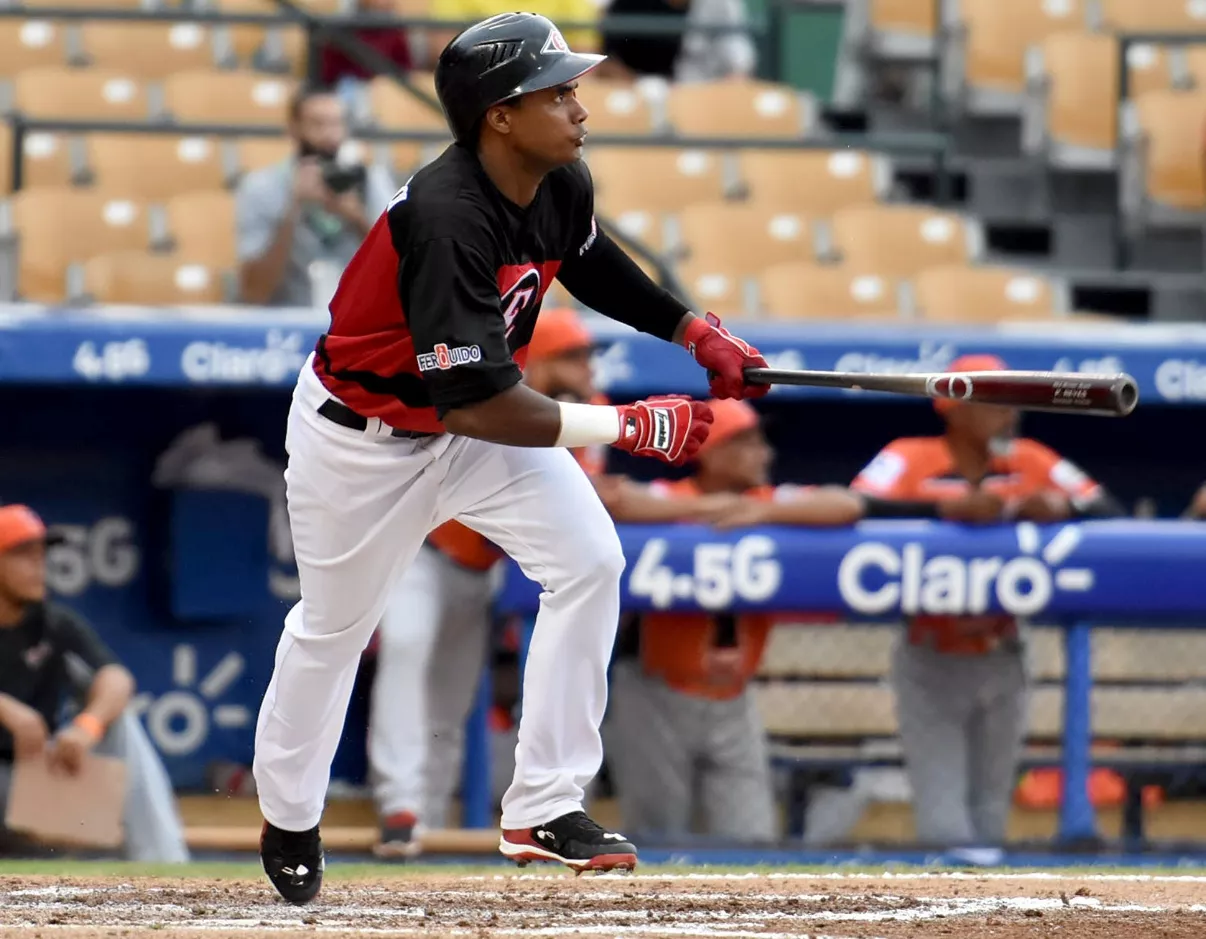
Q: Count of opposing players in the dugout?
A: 4